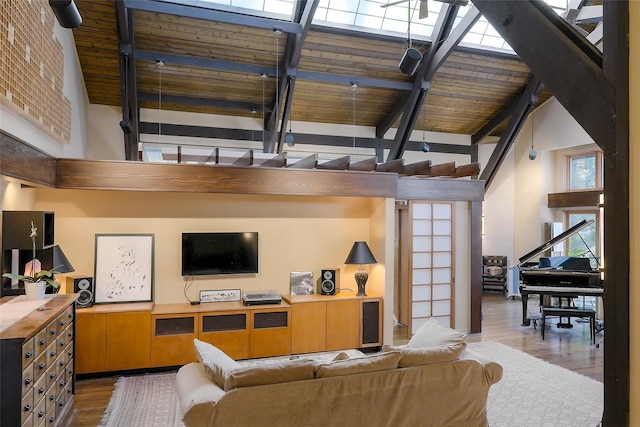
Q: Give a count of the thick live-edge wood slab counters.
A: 0